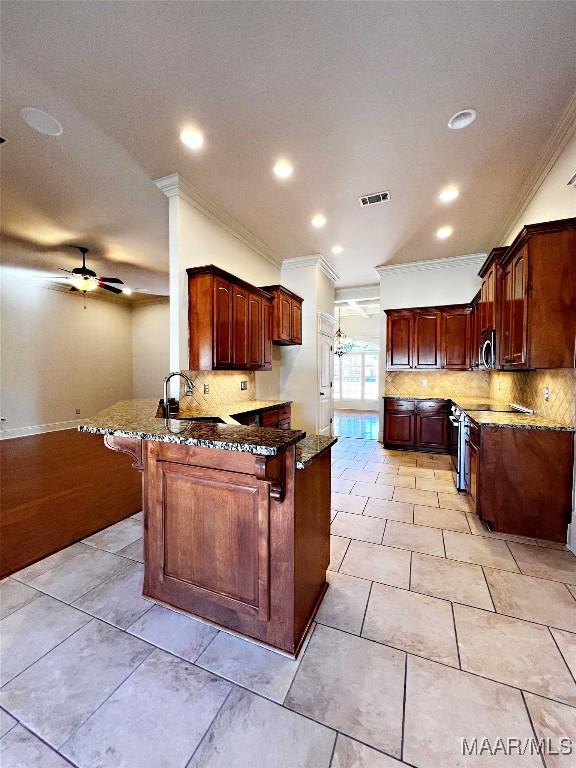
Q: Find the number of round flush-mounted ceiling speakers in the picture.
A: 1